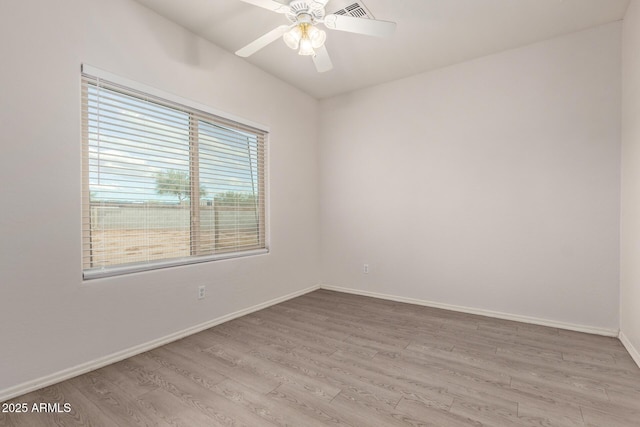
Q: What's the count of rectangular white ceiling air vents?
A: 1